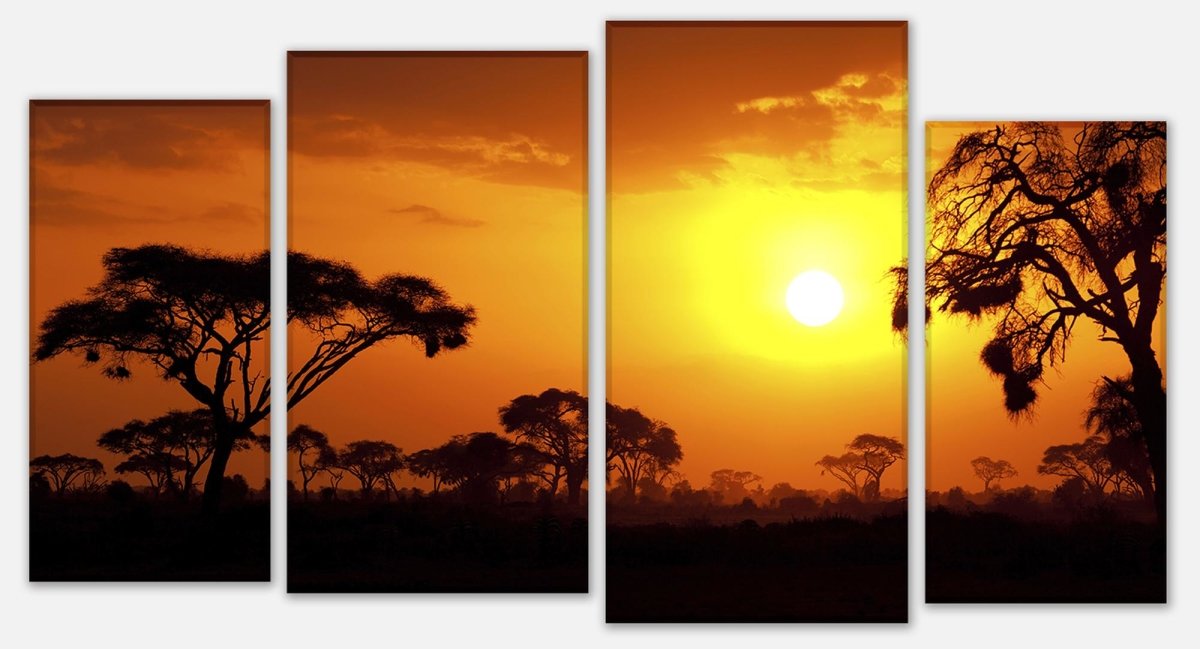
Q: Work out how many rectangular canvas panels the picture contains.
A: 4